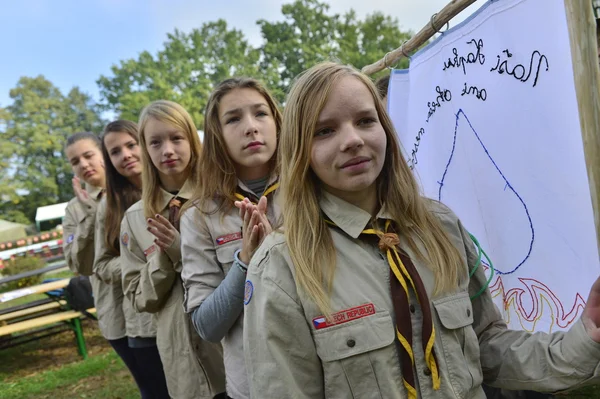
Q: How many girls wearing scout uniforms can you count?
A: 5